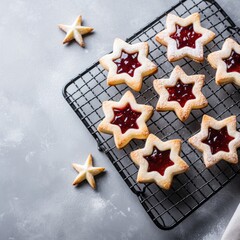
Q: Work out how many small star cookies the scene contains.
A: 2